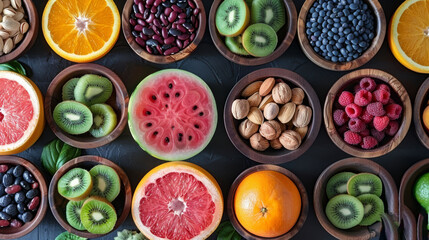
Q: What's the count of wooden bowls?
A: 13